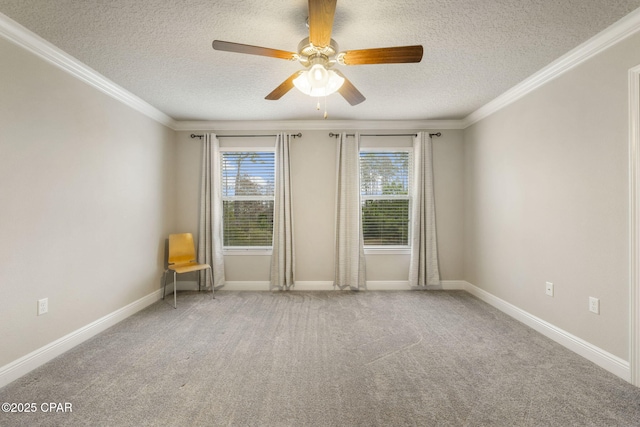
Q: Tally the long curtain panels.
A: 4